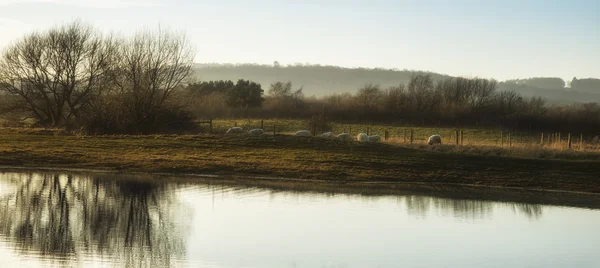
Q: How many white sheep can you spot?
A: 8